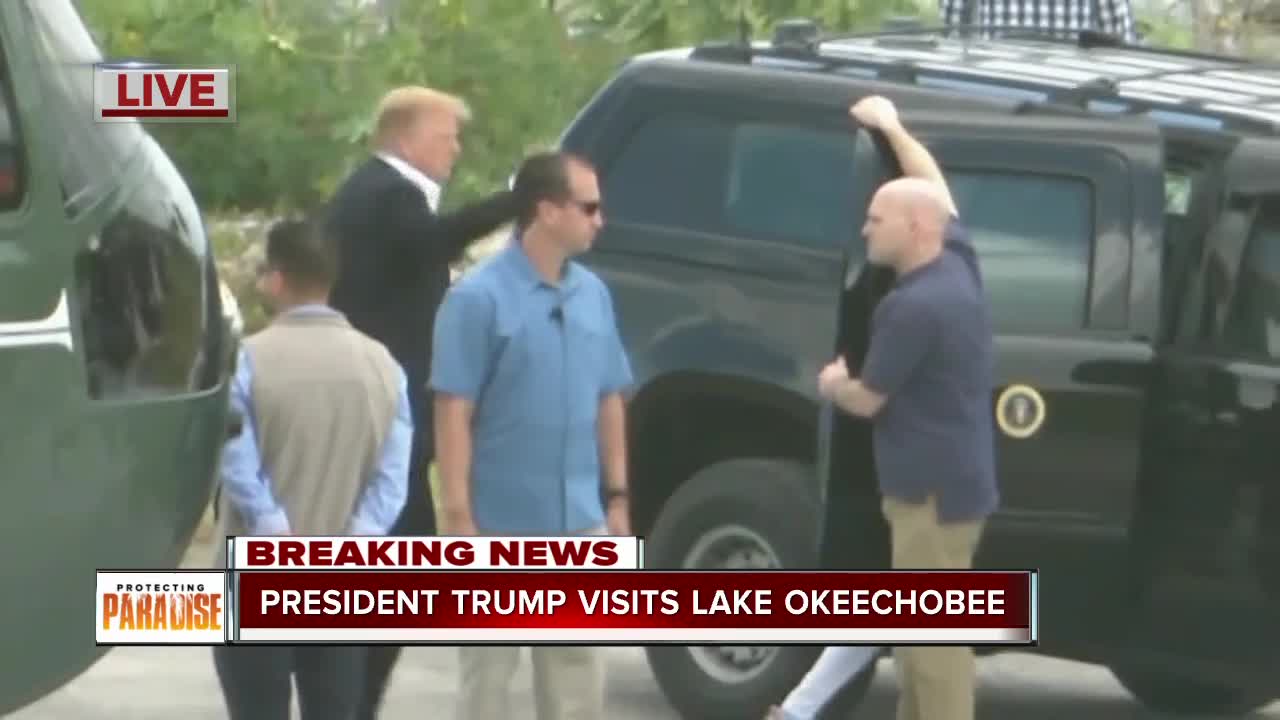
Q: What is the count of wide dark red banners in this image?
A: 1